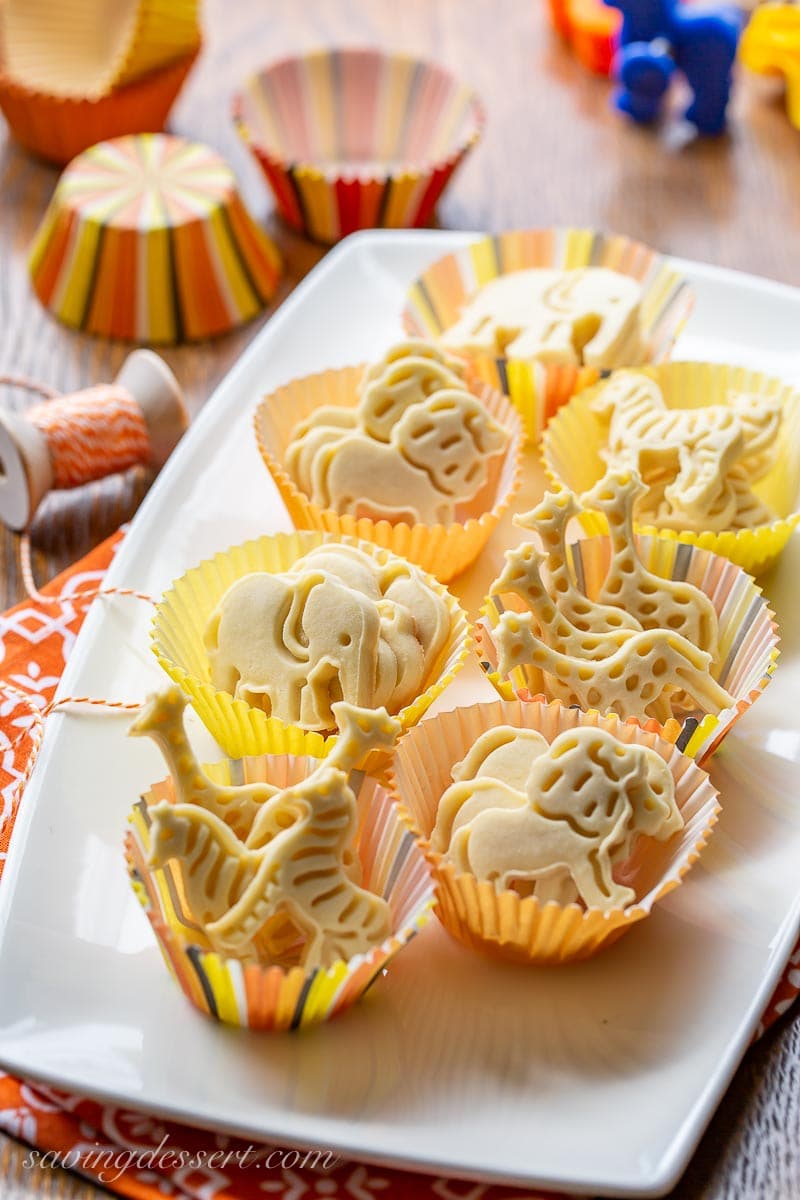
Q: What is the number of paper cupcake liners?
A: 11